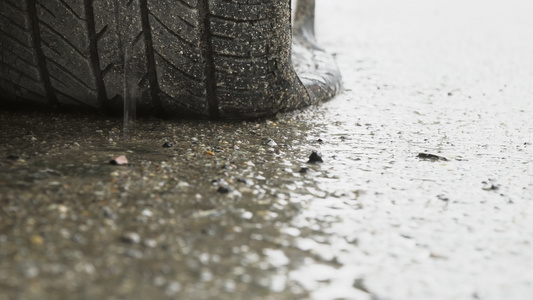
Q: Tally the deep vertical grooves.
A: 4